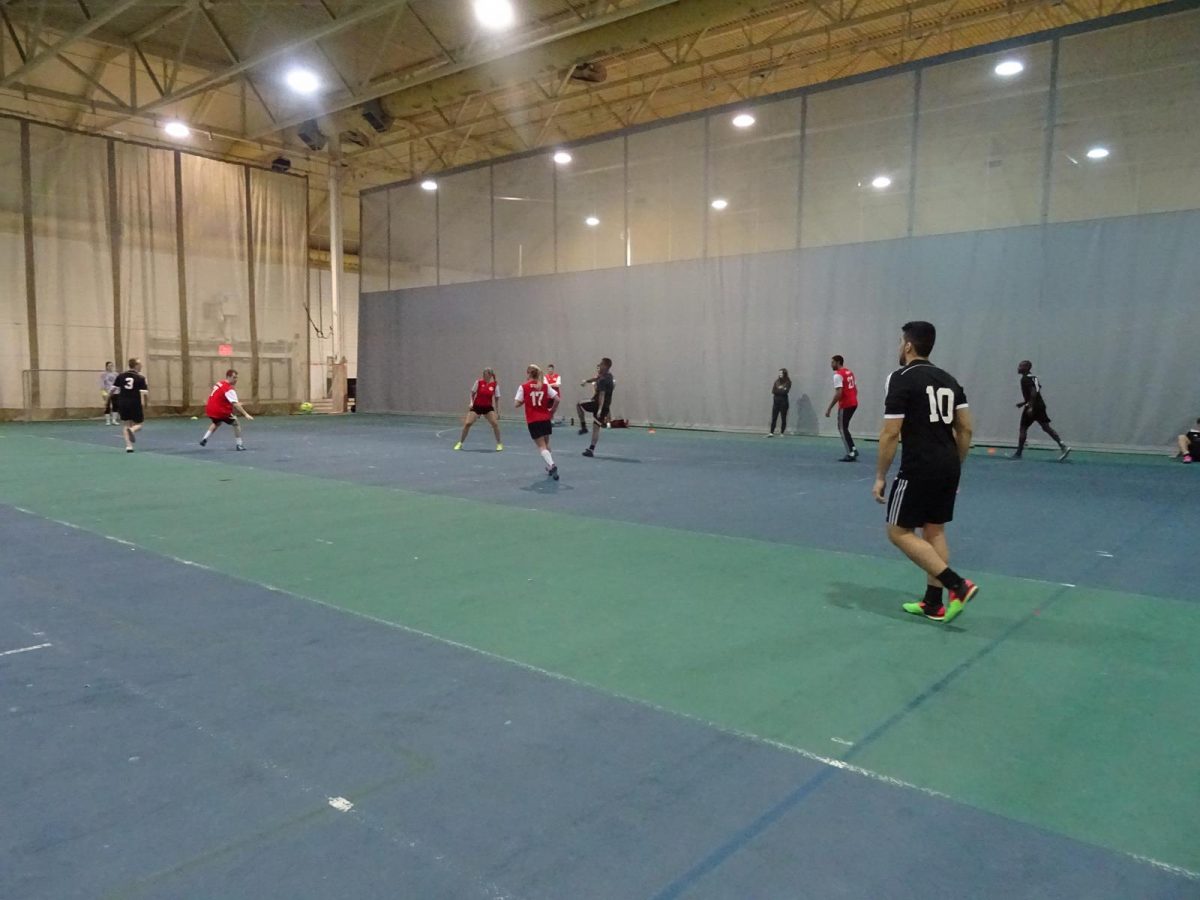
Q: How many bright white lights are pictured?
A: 11